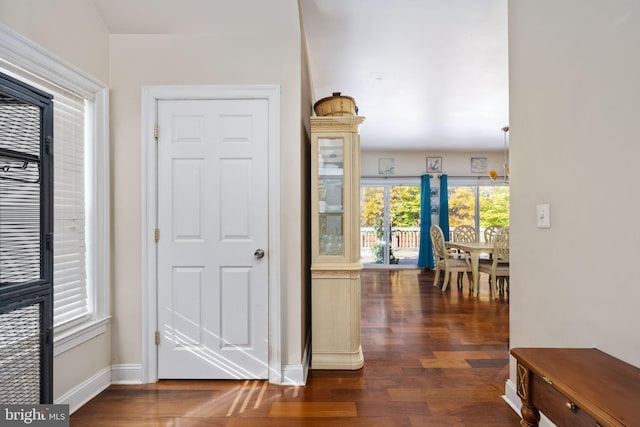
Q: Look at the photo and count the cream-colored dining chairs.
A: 4